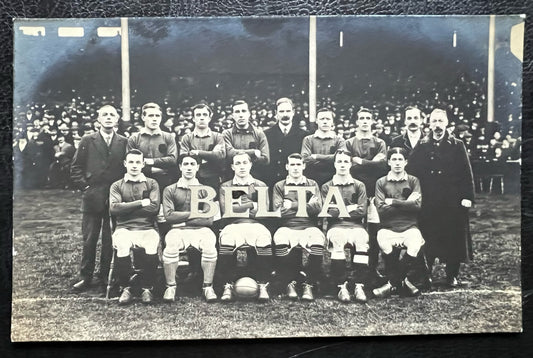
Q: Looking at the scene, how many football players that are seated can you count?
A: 6